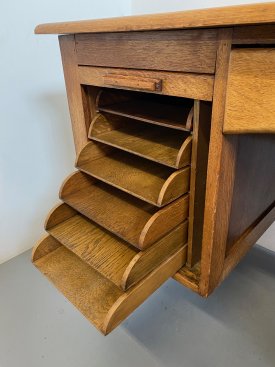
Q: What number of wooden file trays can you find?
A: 6